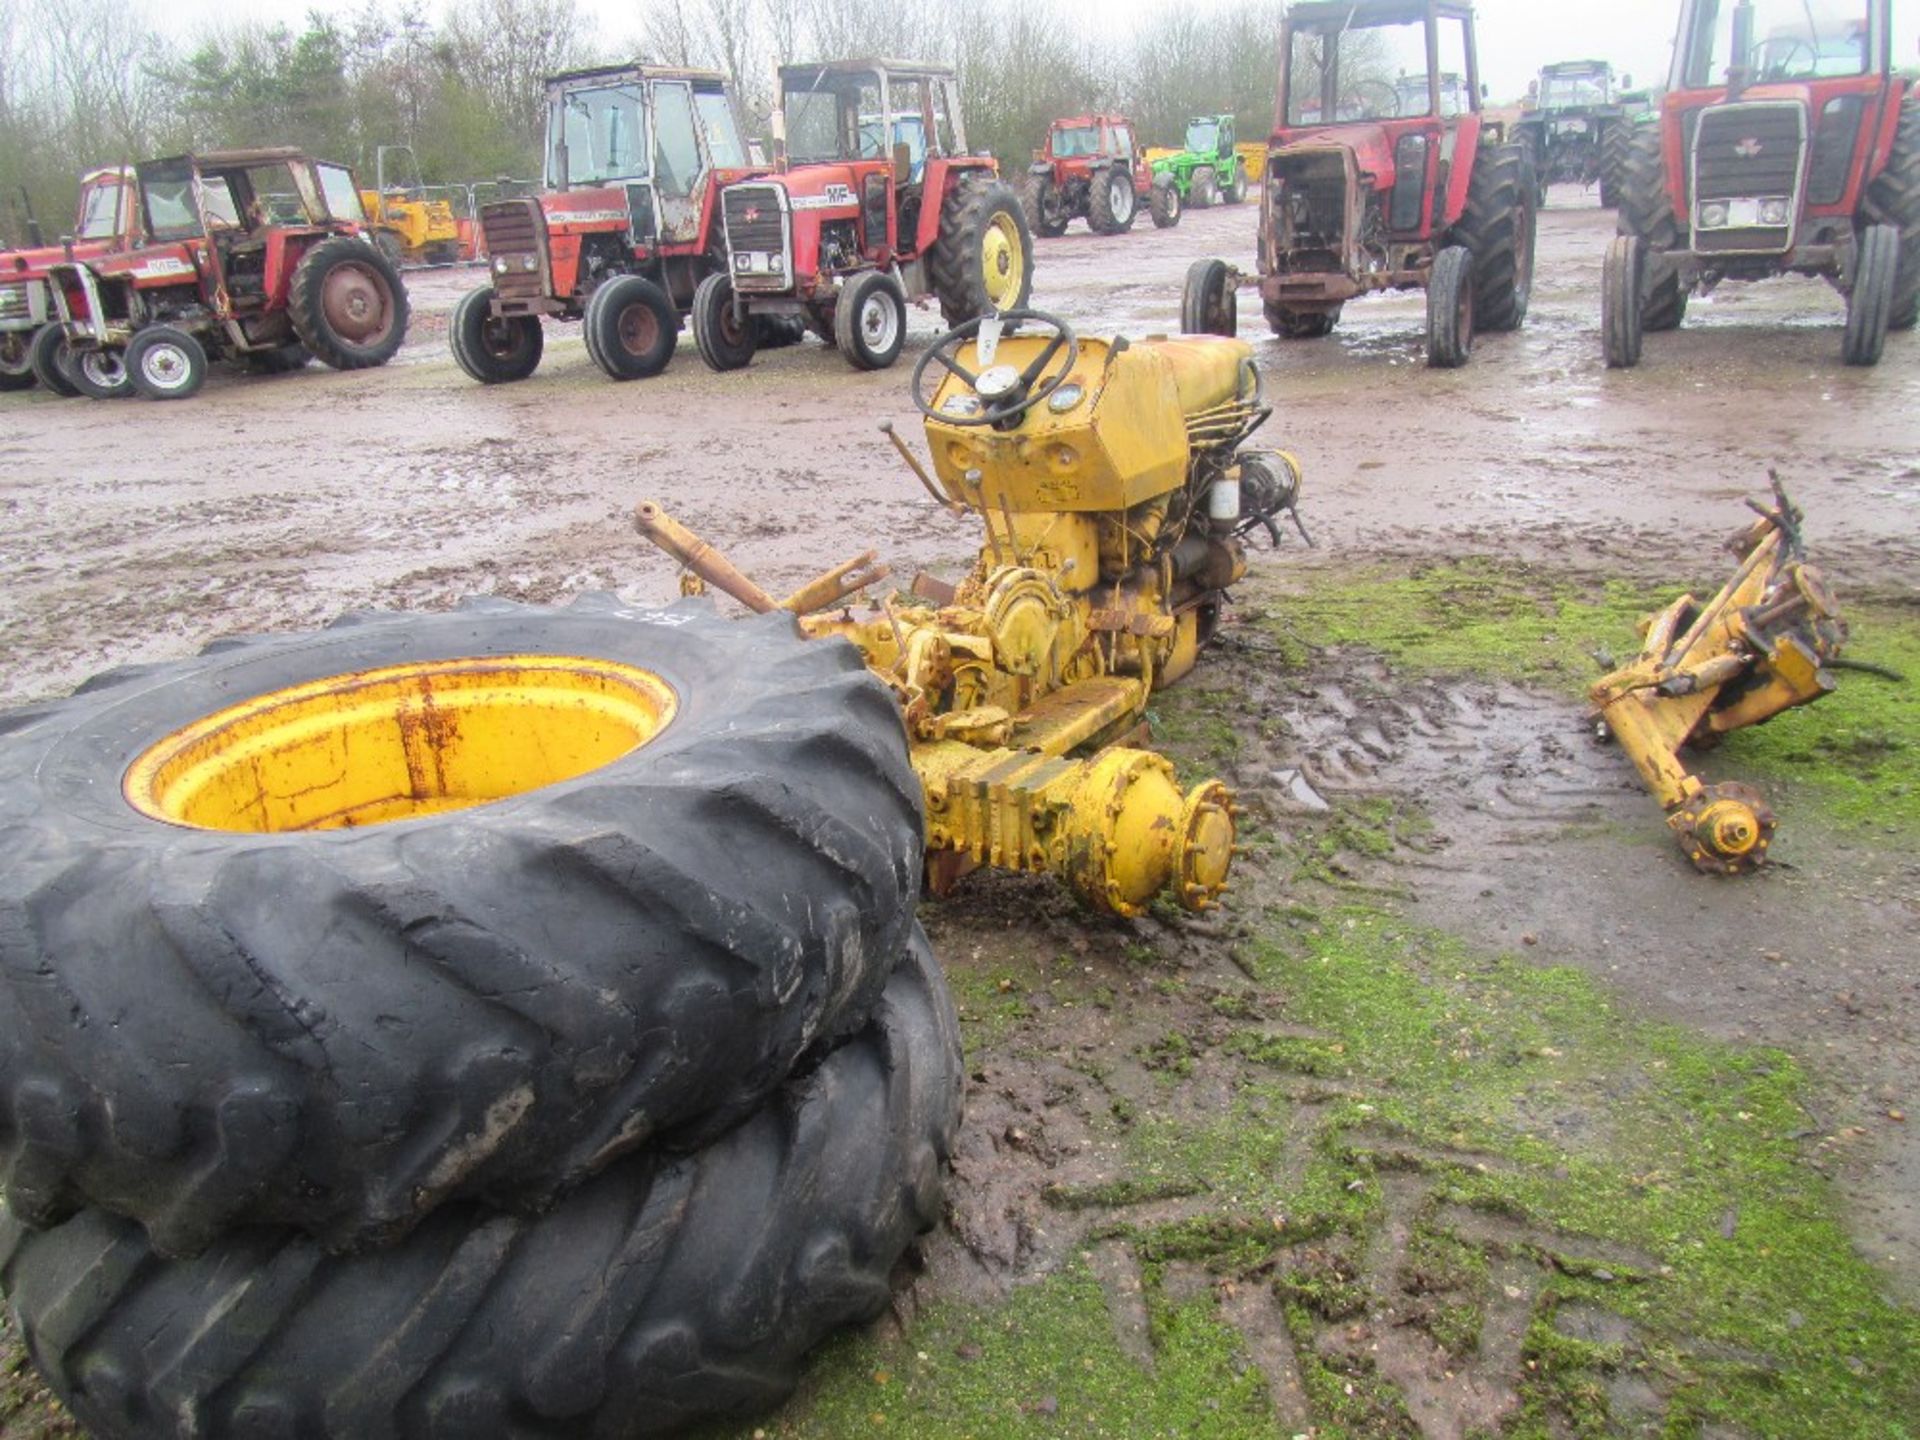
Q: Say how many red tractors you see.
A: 7